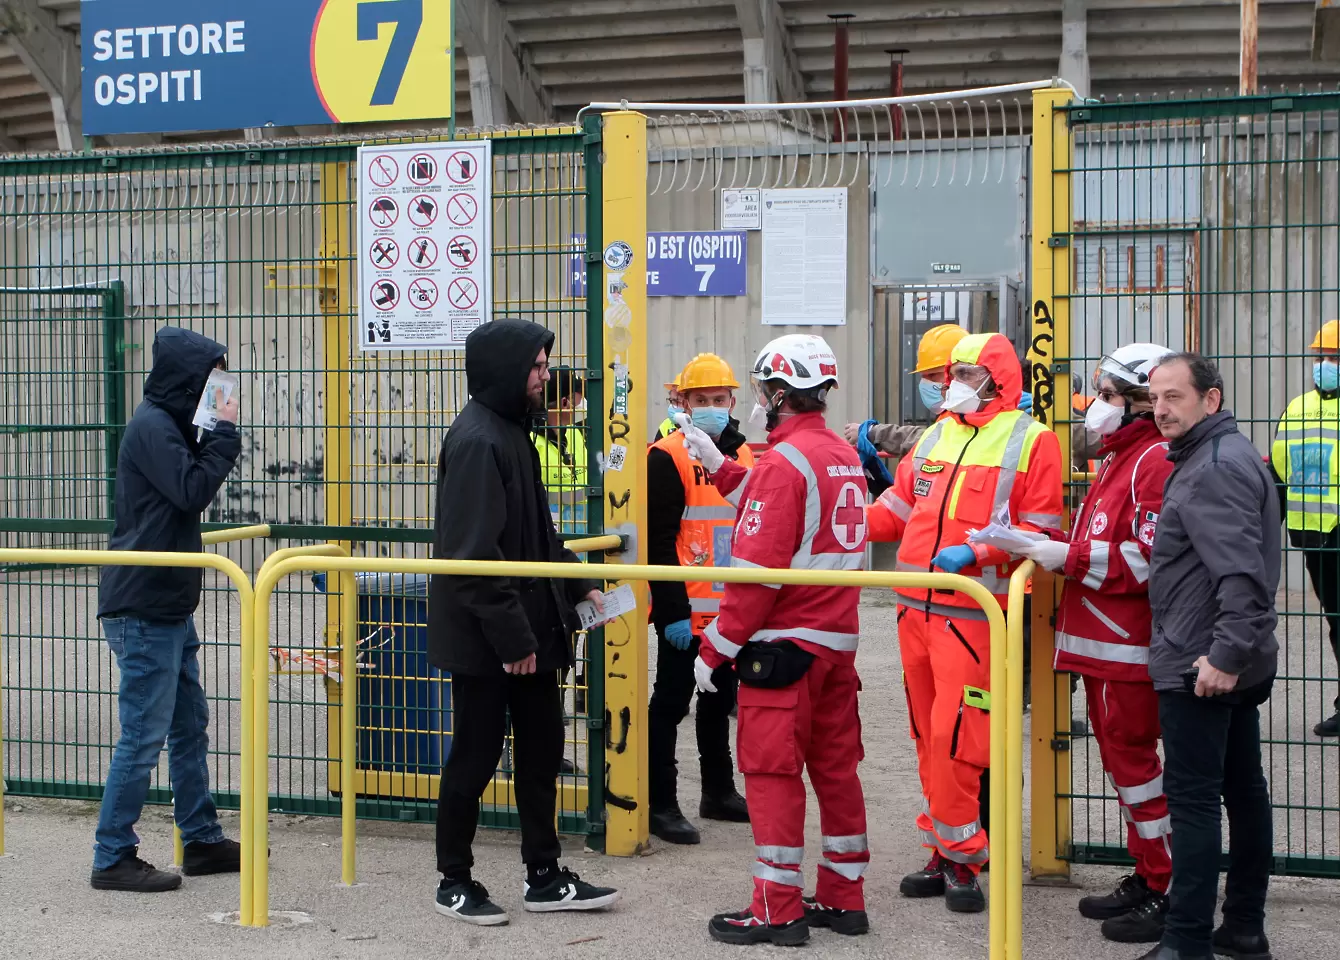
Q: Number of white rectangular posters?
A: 3